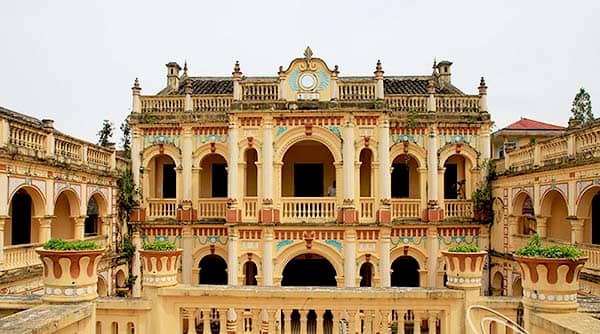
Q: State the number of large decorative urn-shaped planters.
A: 4